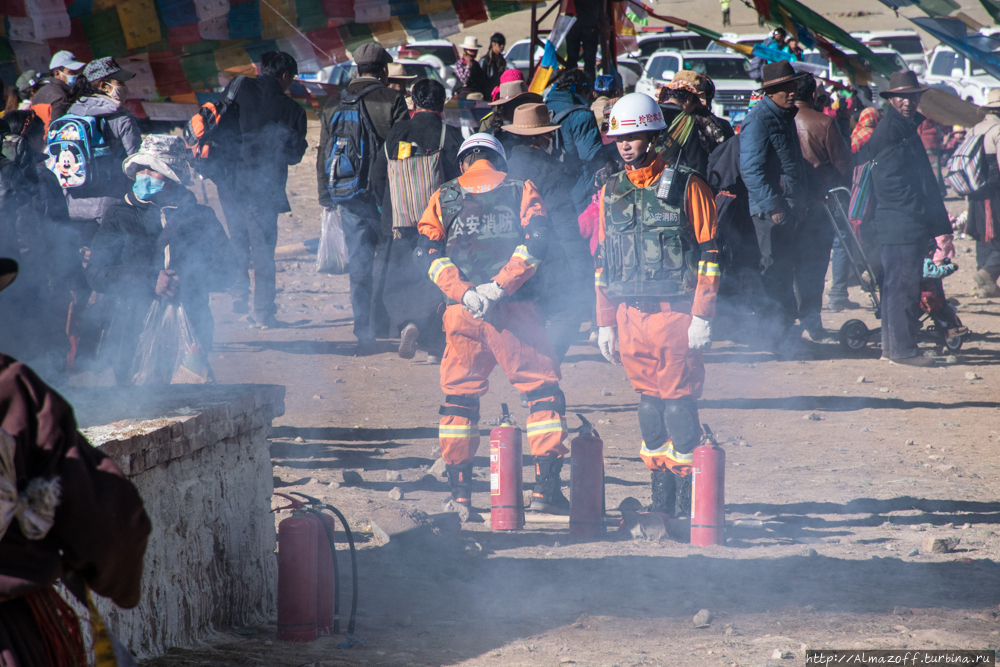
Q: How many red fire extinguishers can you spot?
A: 5